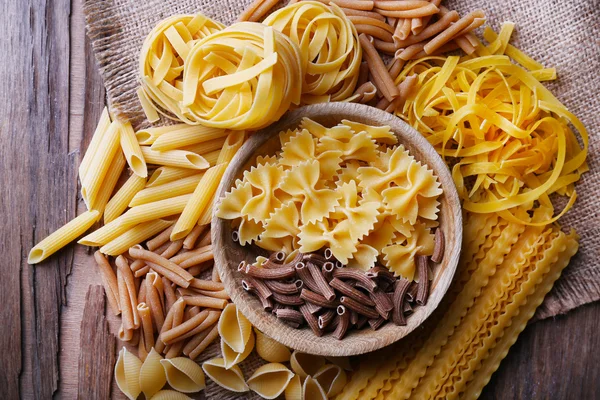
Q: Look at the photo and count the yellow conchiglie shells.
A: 13